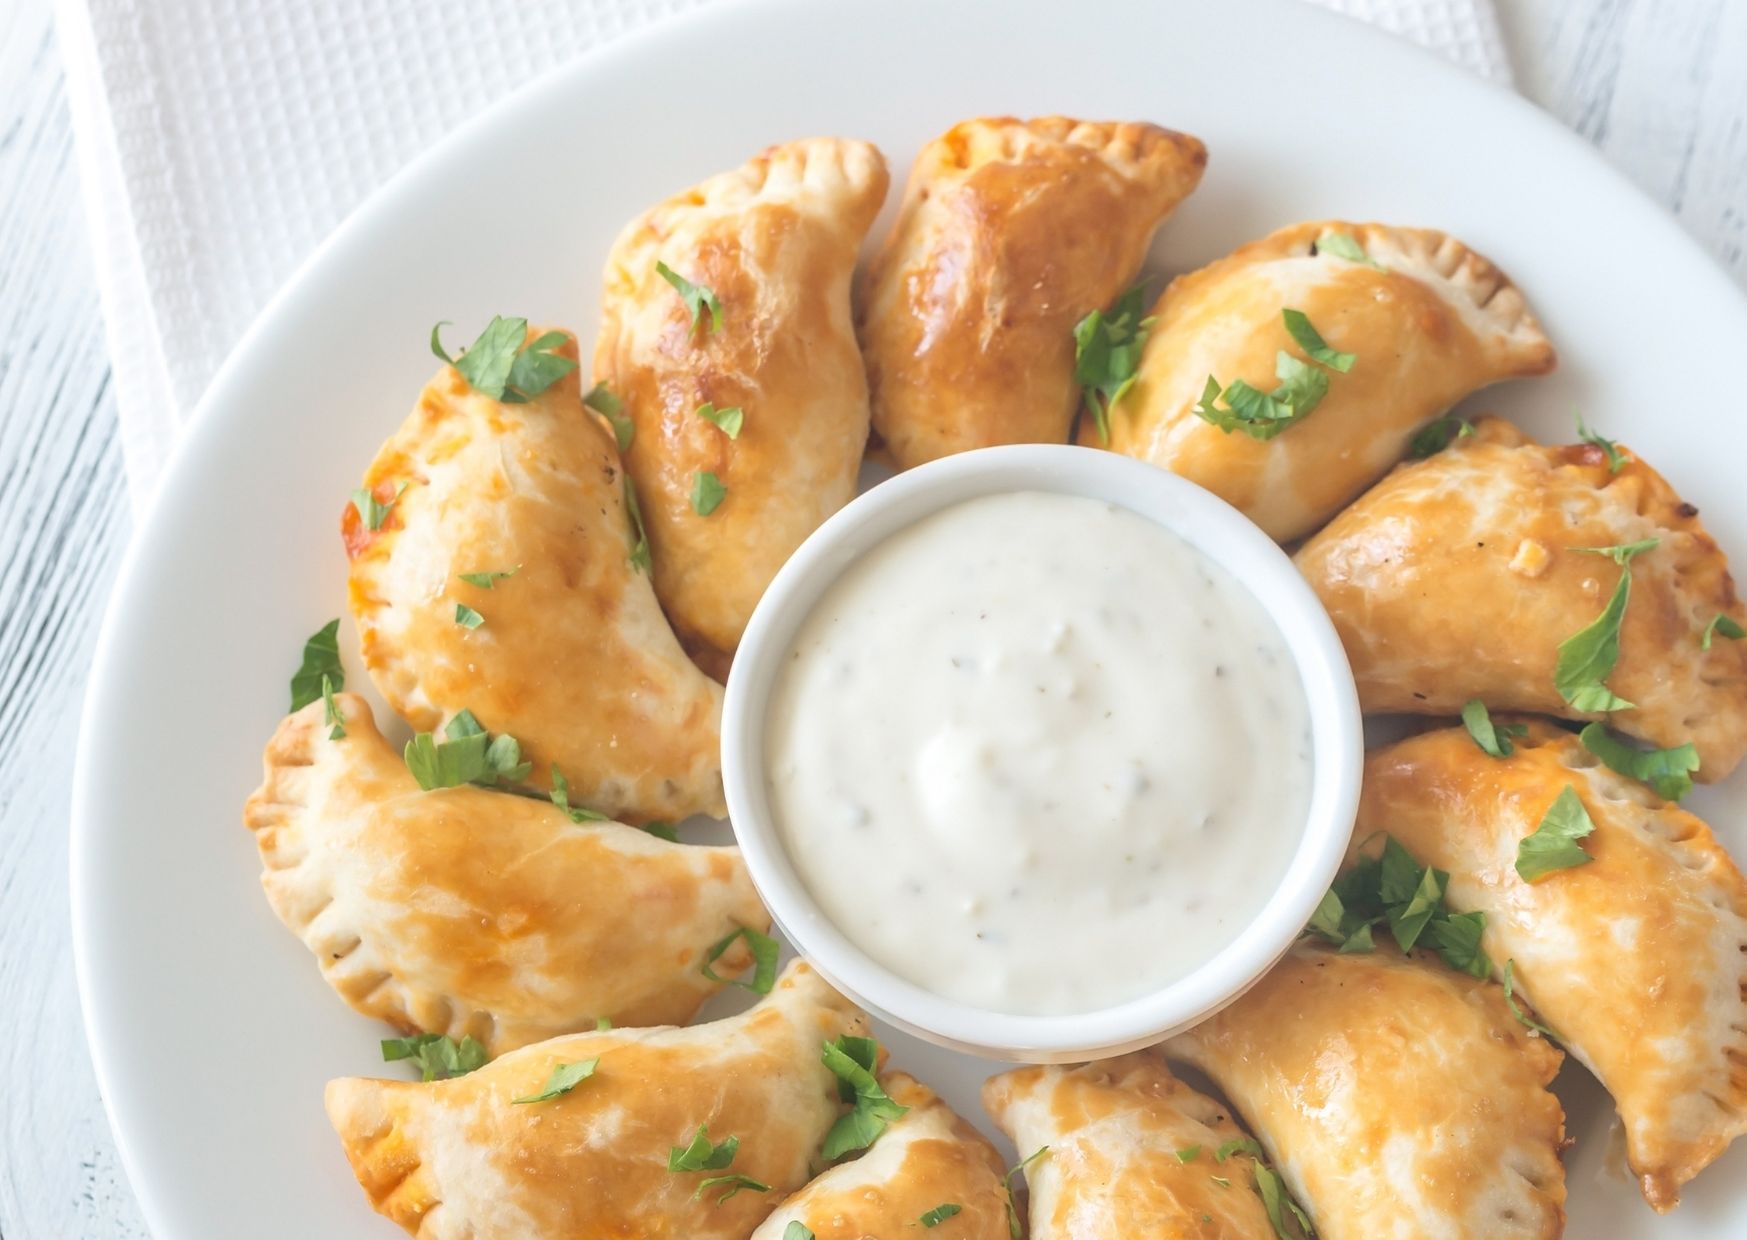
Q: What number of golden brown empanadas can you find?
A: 11